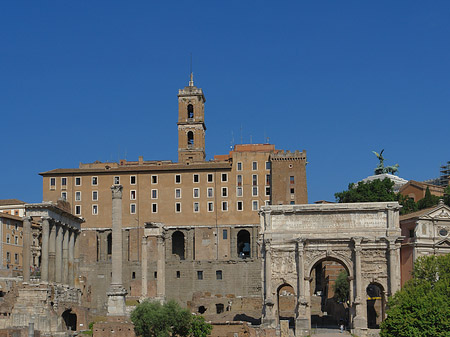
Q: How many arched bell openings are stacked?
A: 2